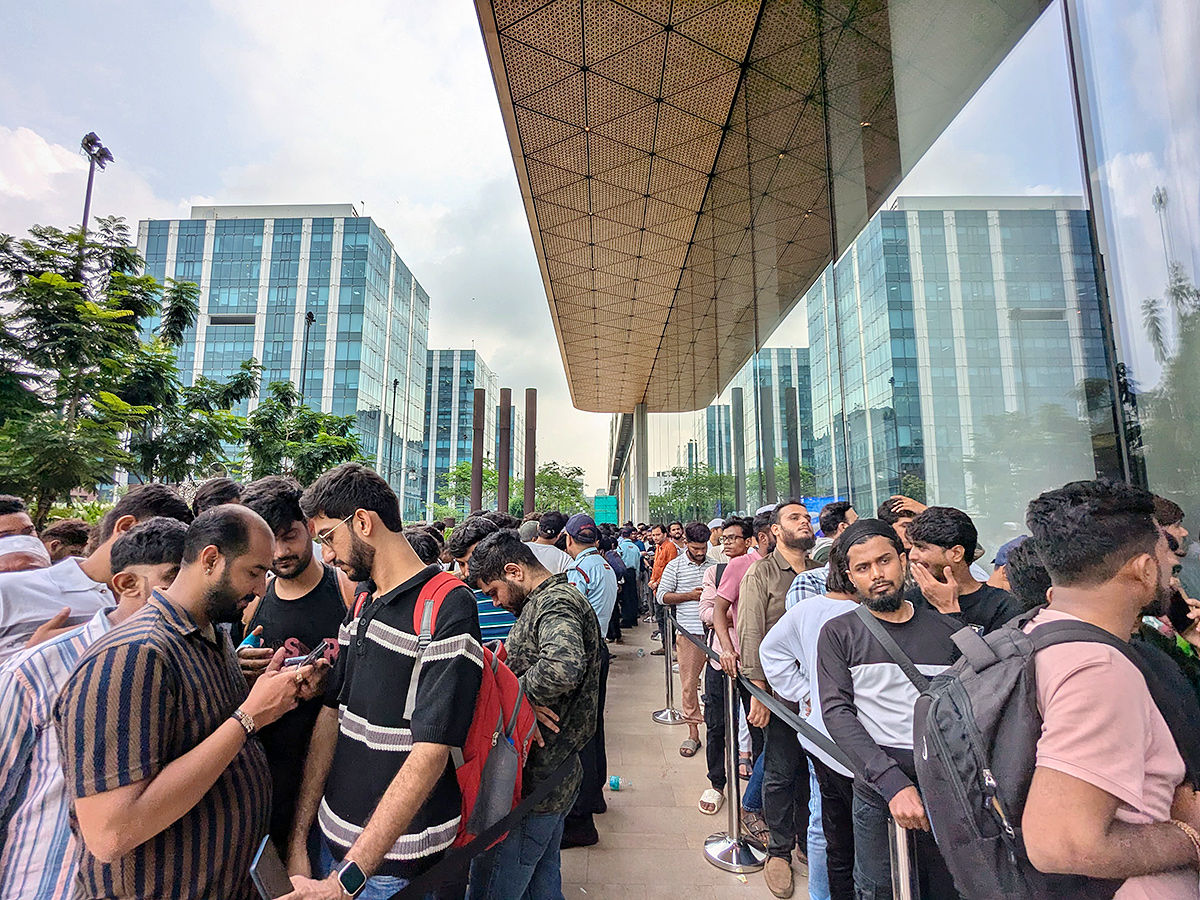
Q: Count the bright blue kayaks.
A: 0